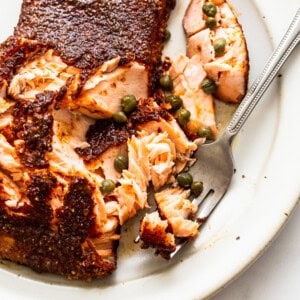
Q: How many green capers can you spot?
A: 15